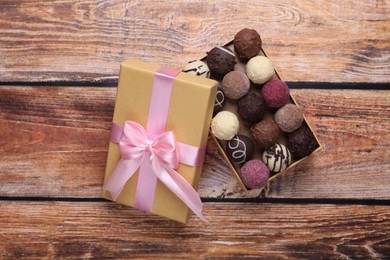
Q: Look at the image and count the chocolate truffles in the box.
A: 15